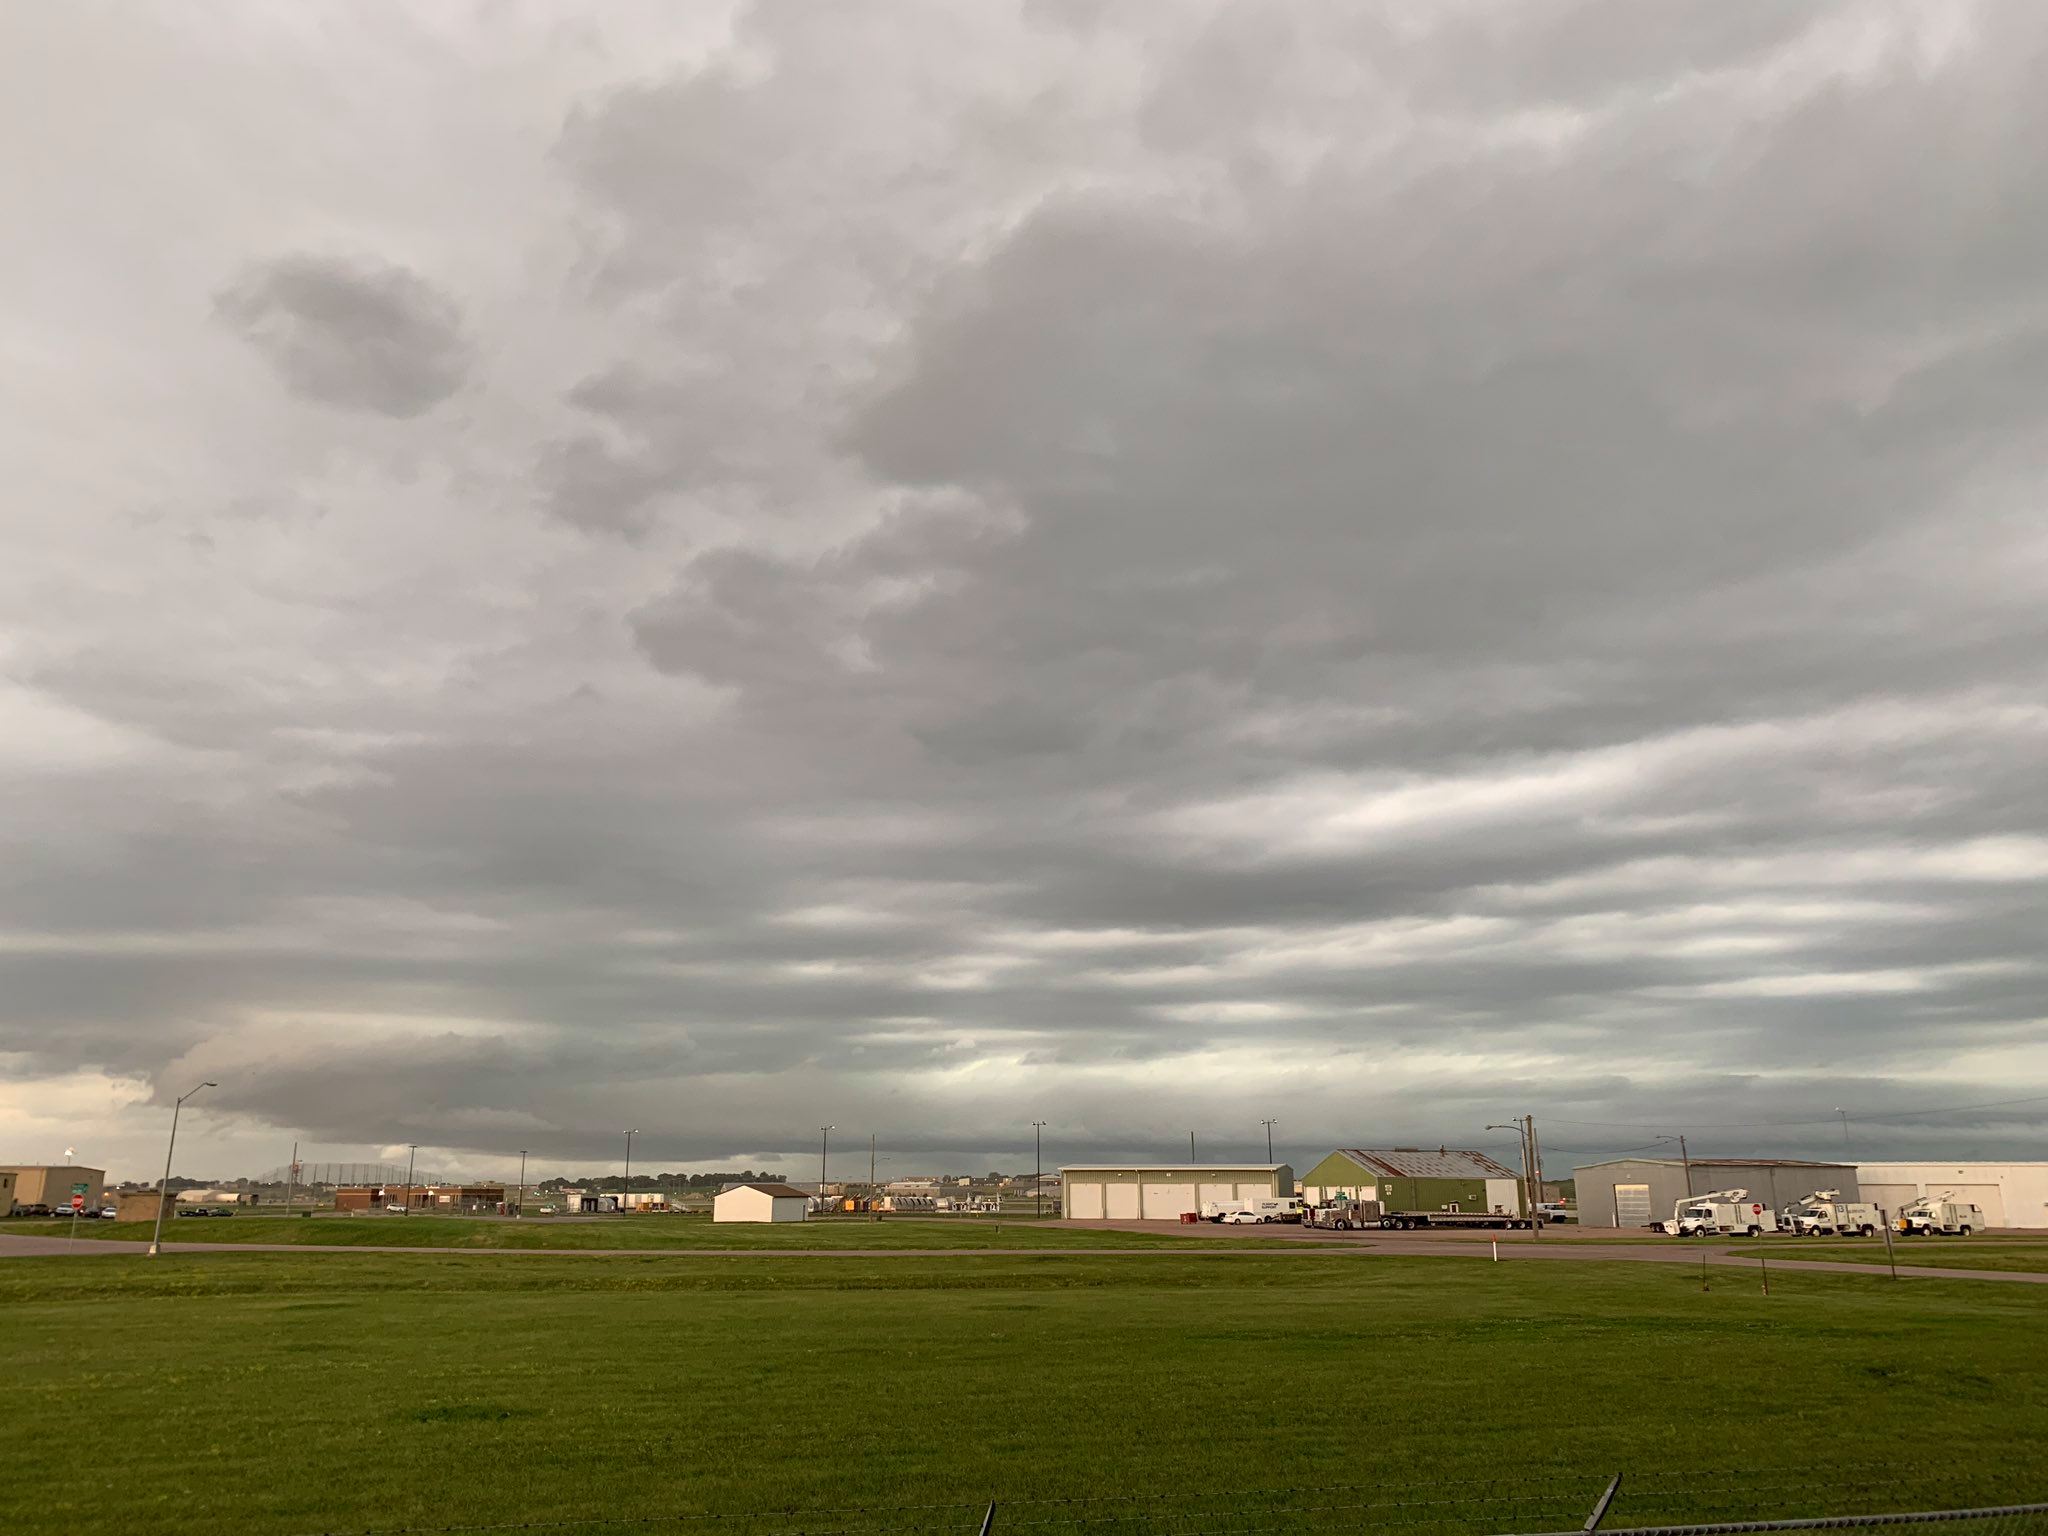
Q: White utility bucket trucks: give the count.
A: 3